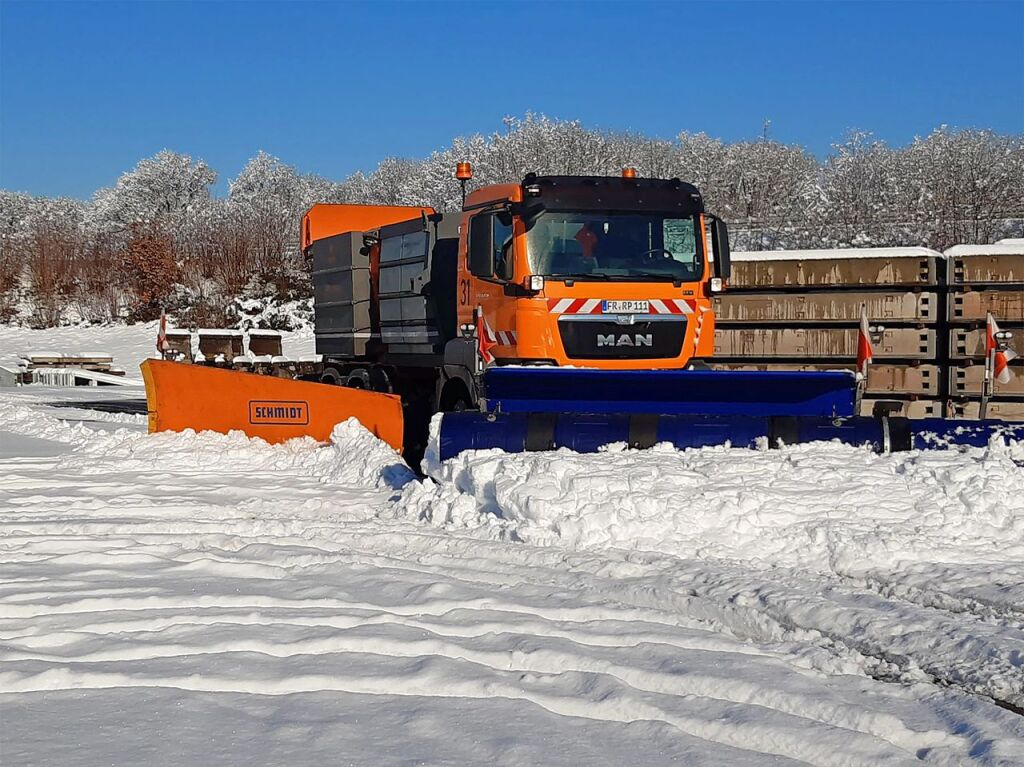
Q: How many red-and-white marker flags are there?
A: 4